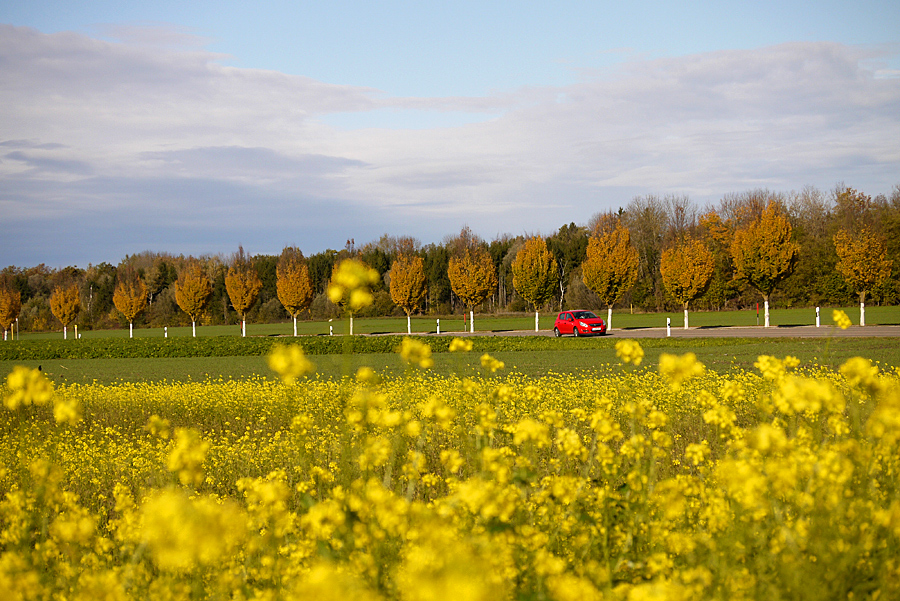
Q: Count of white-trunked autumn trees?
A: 14